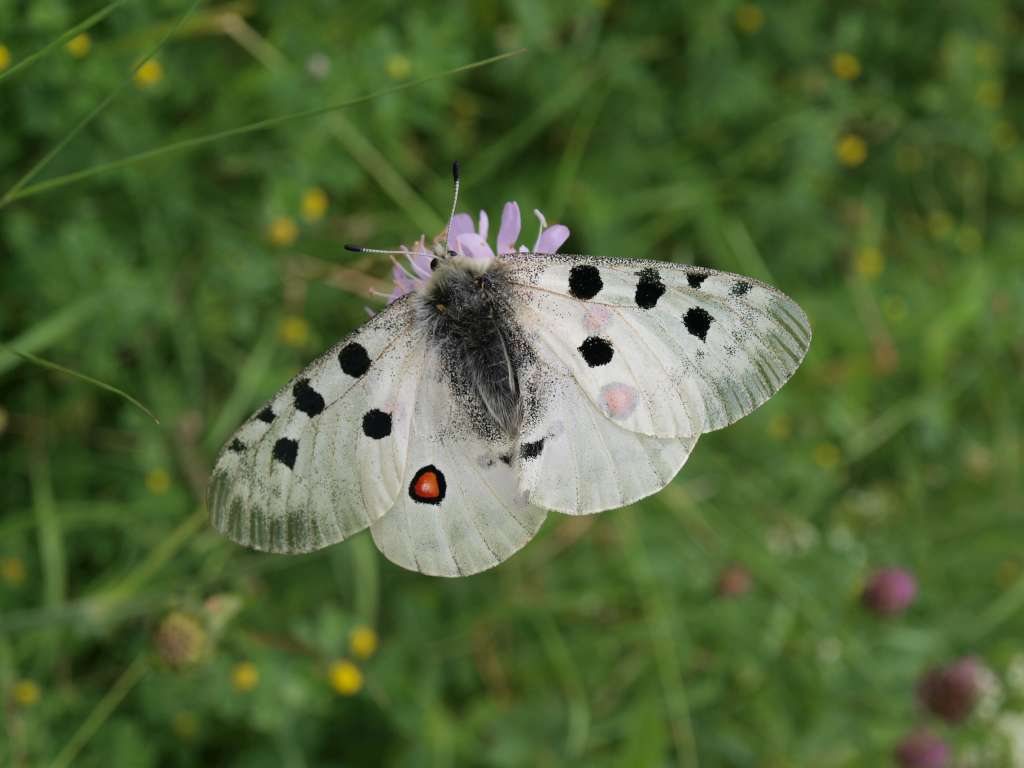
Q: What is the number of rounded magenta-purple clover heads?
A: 3